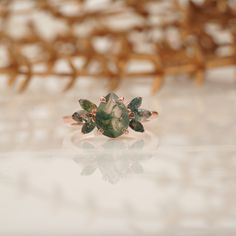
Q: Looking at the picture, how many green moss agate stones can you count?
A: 7